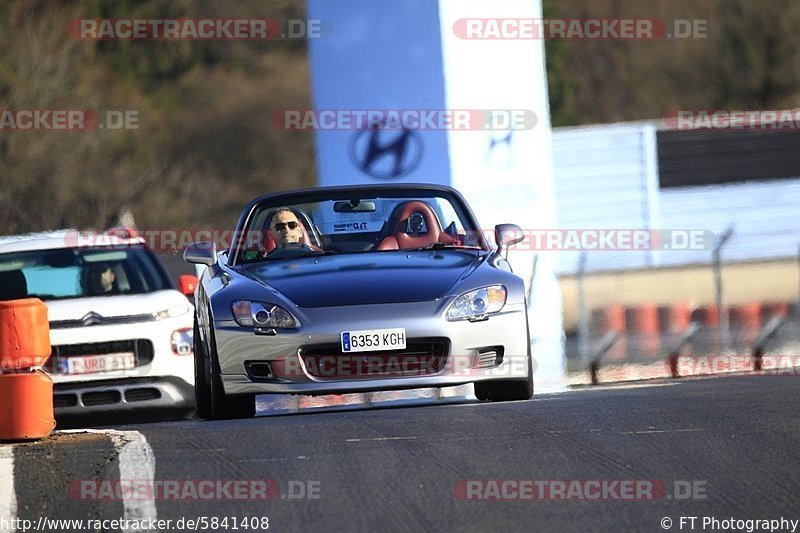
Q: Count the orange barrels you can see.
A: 2